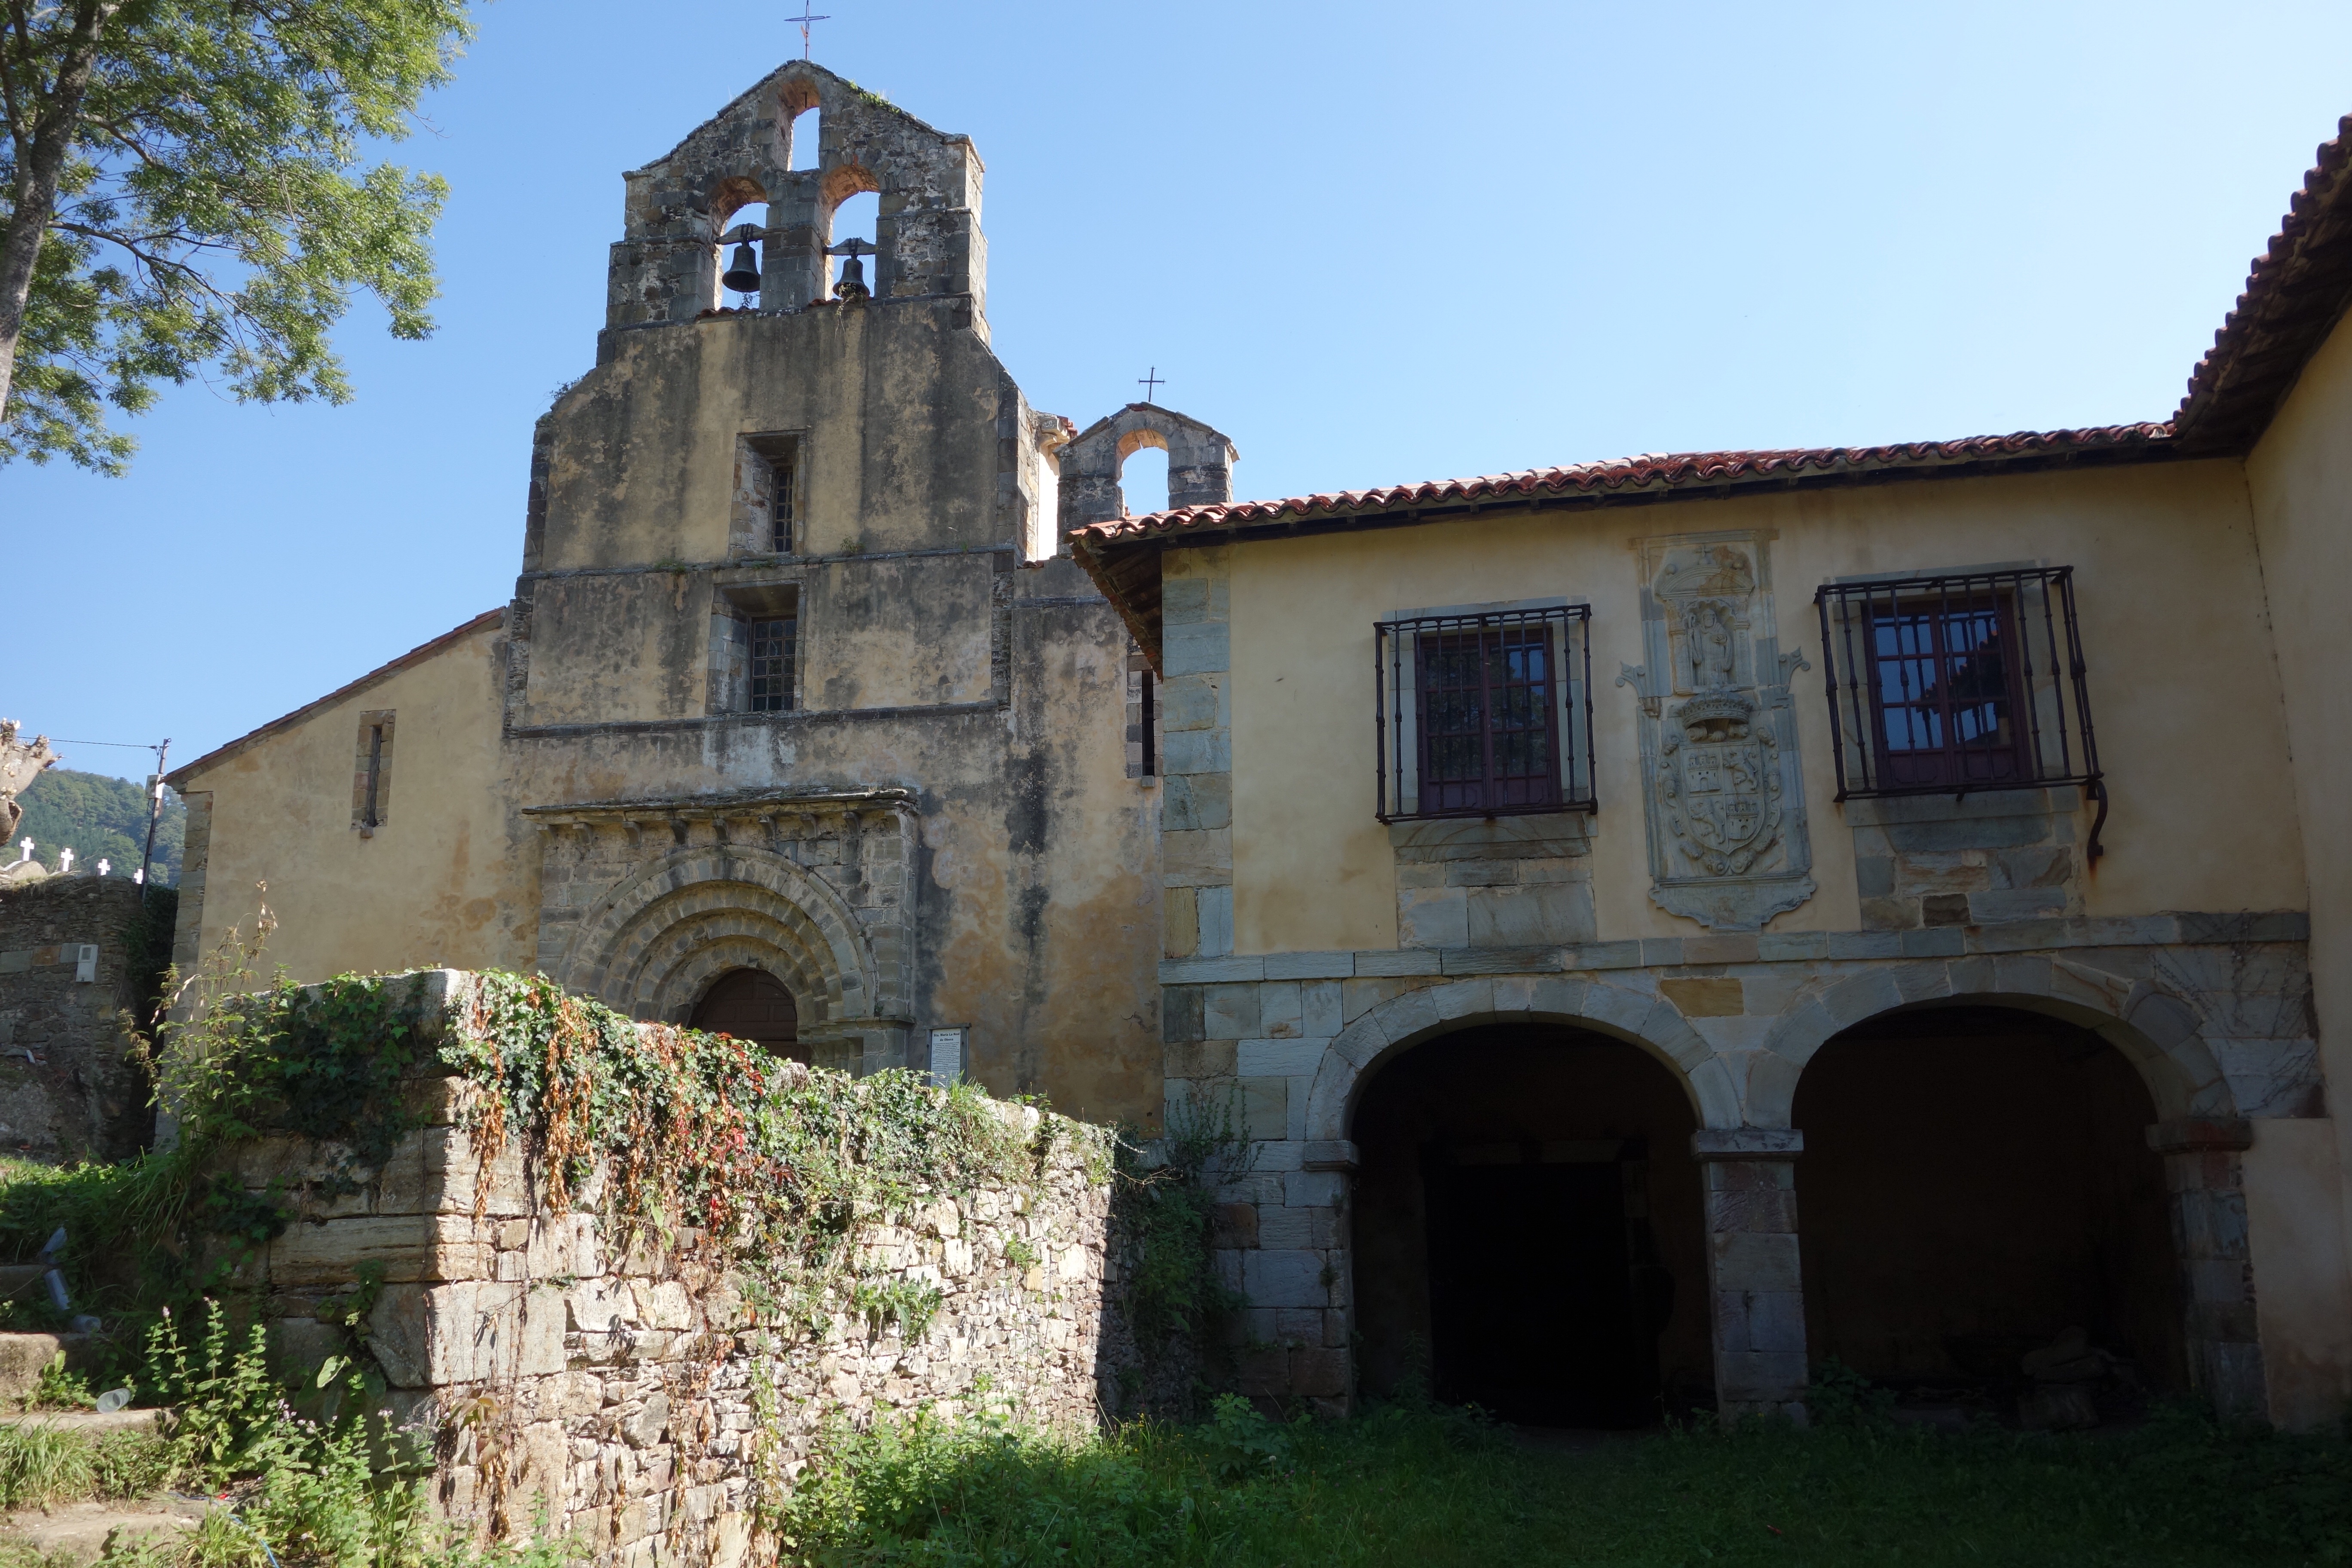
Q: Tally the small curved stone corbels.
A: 9